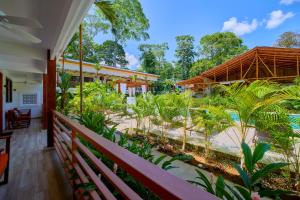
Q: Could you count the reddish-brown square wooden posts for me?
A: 2